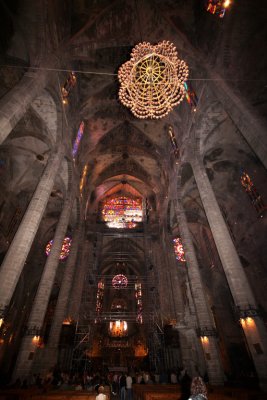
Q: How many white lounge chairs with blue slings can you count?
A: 0